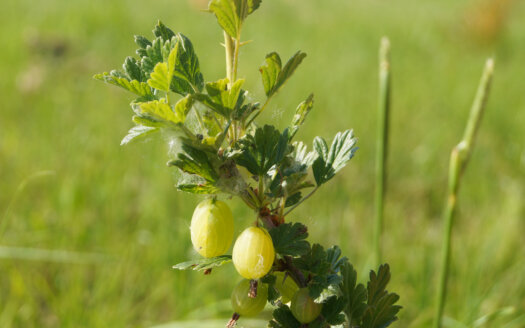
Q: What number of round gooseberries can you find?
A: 5